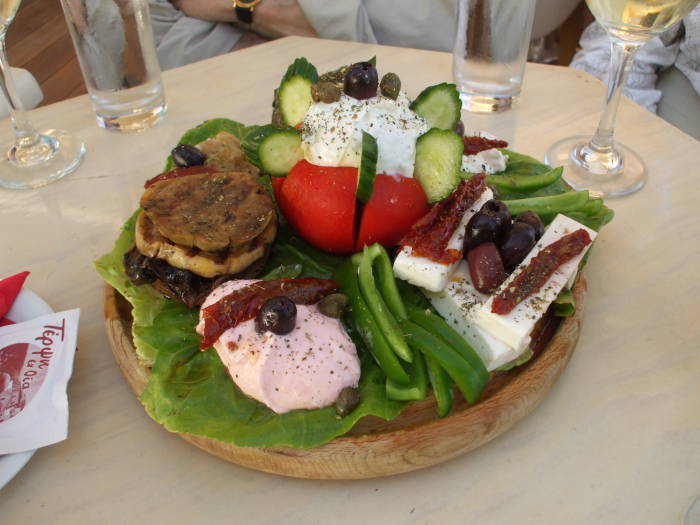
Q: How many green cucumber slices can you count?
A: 5